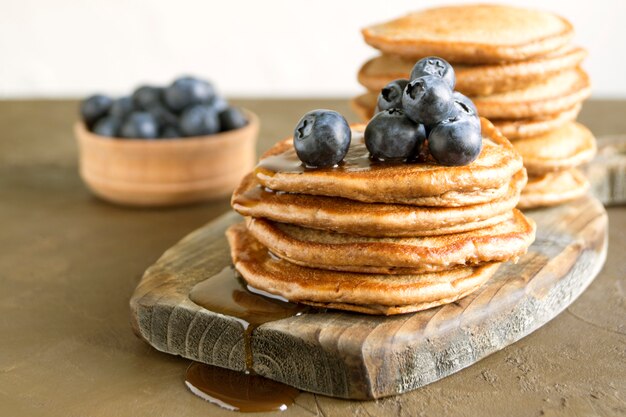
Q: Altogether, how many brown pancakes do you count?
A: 10